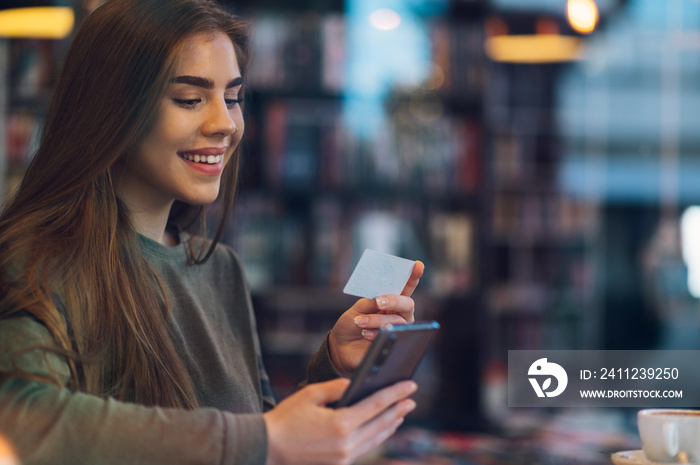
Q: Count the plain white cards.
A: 1